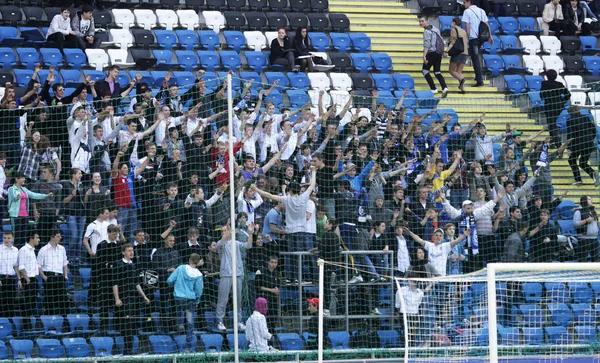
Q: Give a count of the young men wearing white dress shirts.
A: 3